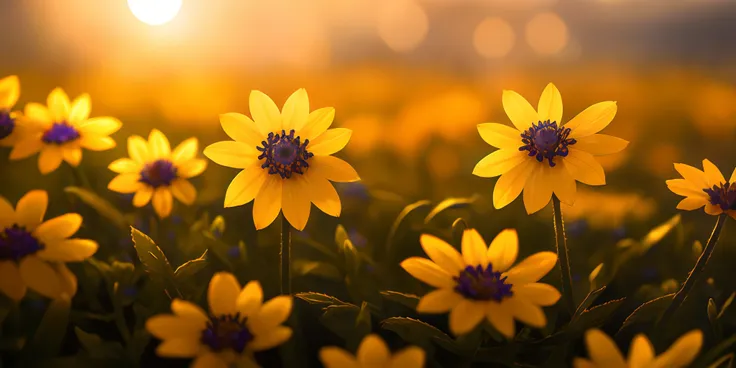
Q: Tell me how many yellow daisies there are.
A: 11